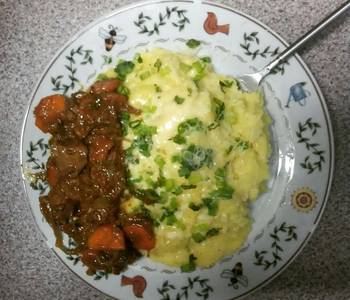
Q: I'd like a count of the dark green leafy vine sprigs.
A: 8